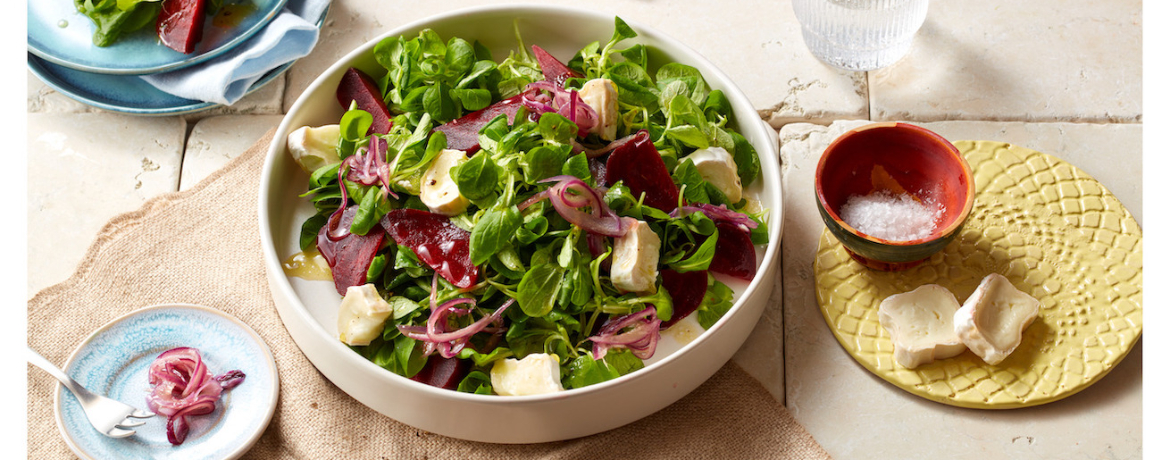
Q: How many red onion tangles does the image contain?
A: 7